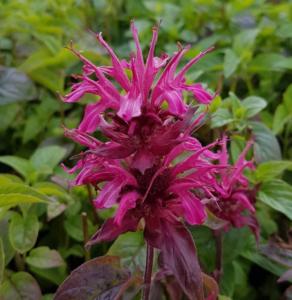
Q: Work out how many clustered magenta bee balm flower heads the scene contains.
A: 3